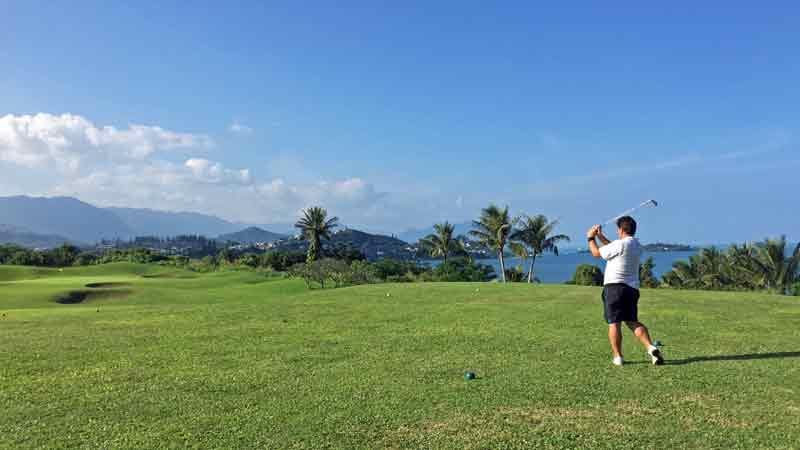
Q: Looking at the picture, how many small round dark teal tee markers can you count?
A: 2